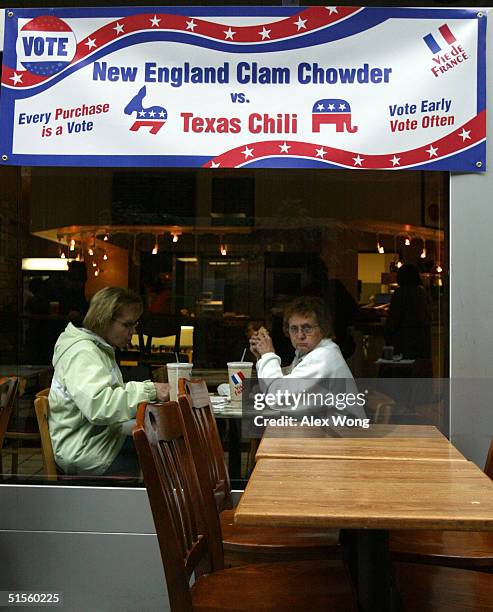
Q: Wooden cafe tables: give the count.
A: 2